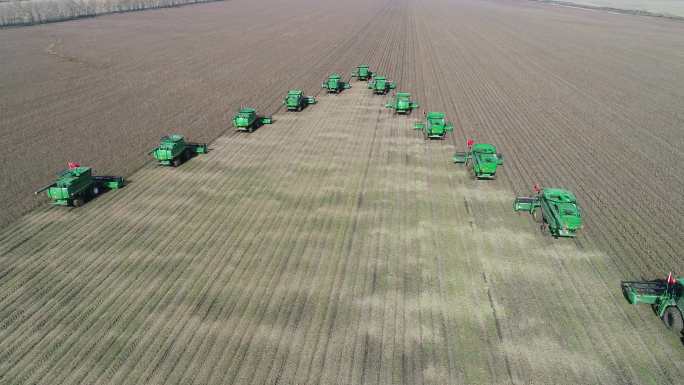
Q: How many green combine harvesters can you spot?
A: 12